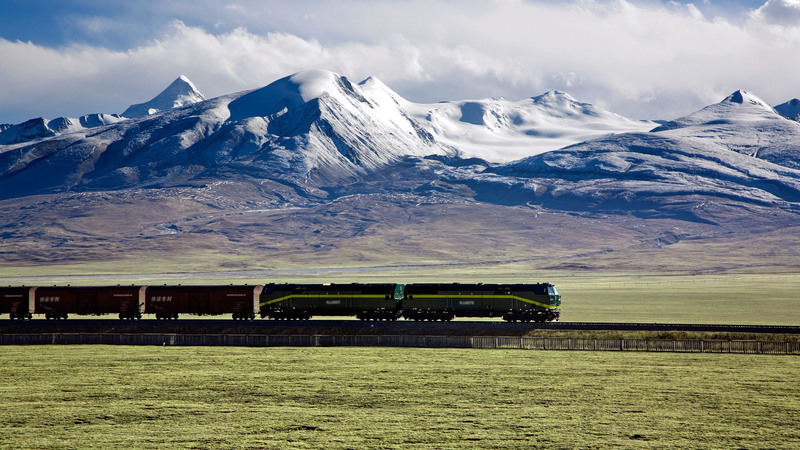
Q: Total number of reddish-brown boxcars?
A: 3